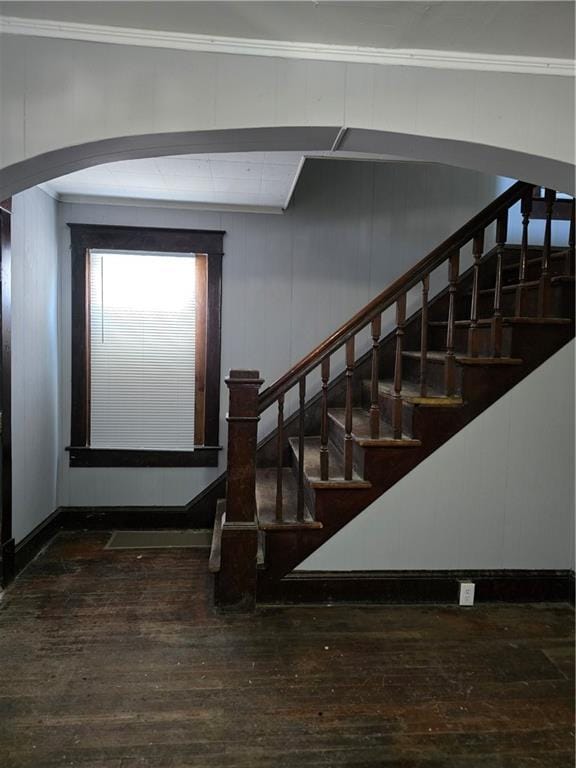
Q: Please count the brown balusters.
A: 13